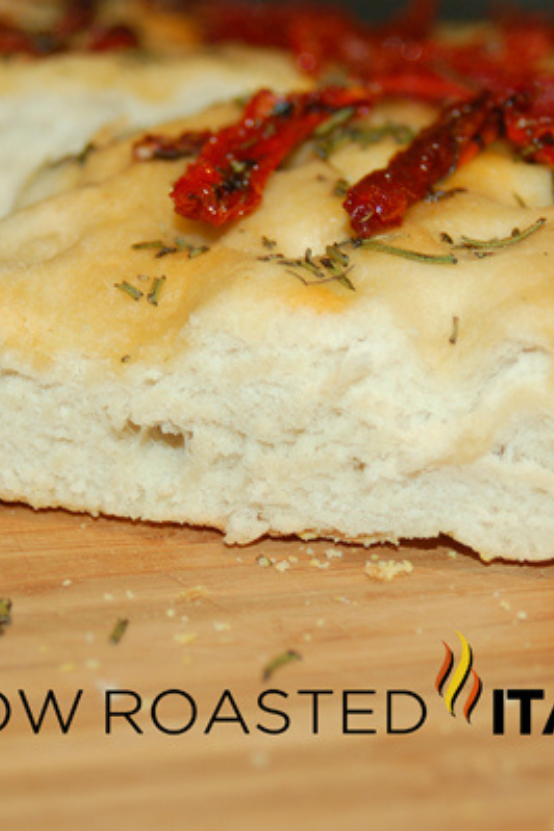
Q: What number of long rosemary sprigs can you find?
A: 2